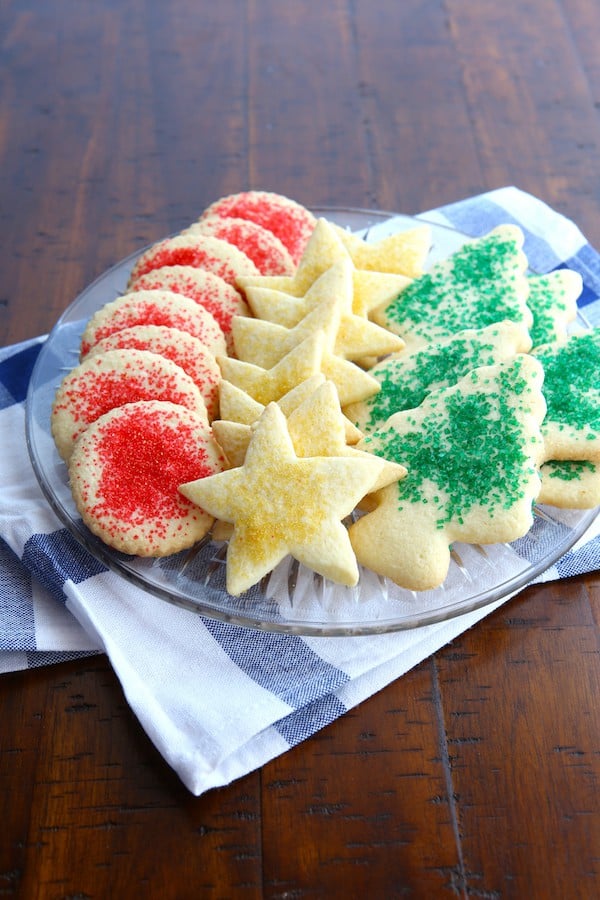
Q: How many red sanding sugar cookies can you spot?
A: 8